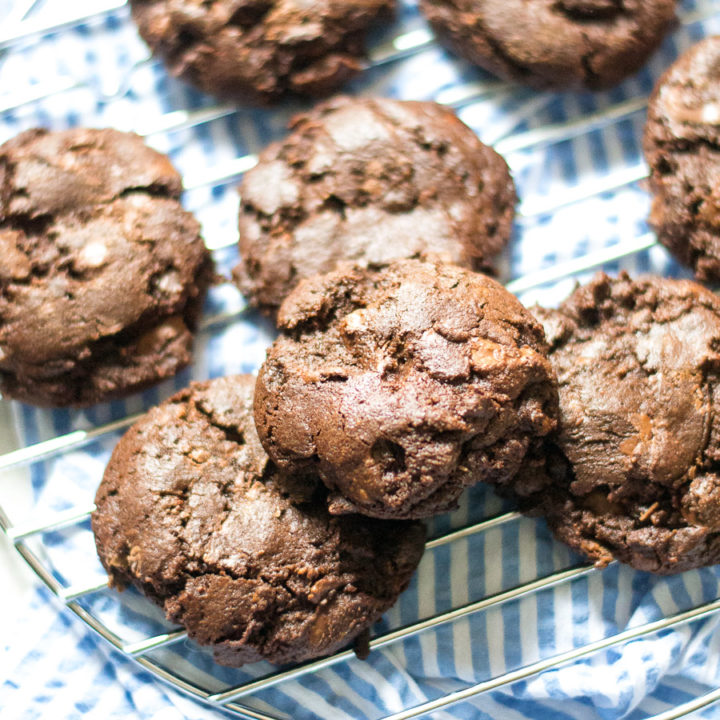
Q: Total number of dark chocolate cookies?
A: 8